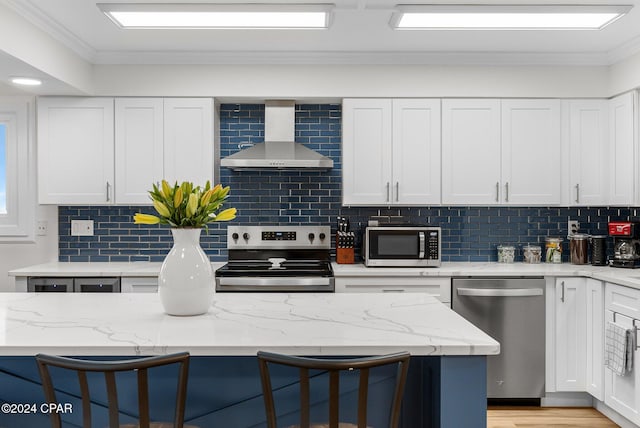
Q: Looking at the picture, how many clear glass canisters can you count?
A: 3